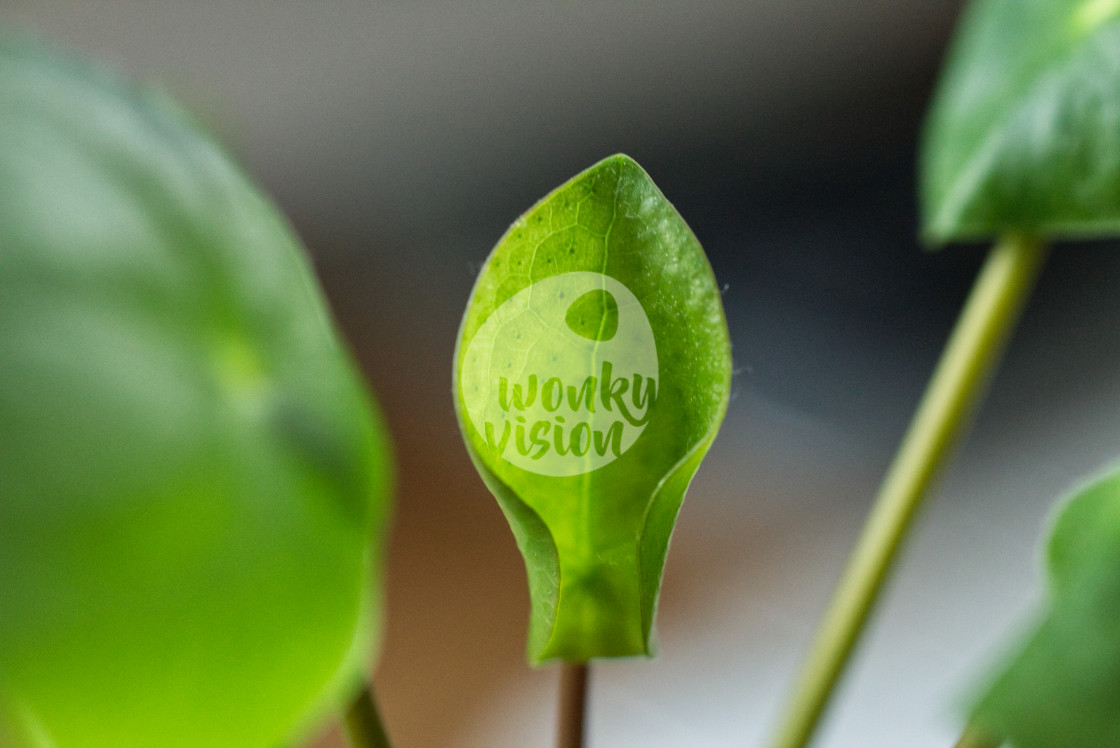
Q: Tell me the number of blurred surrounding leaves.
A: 3